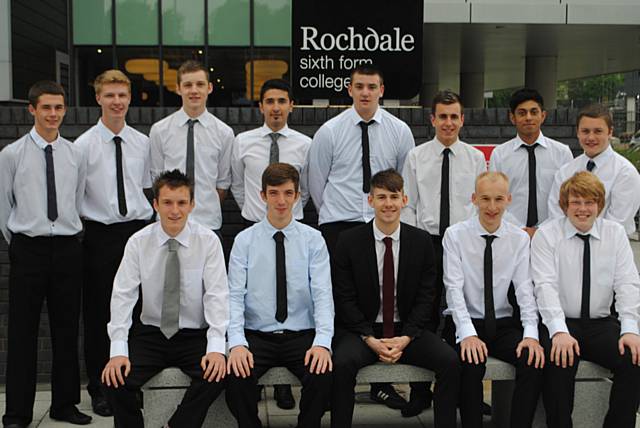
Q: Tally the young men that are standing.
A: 8